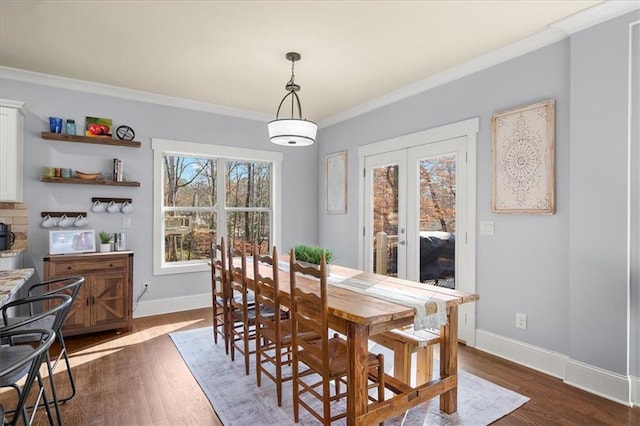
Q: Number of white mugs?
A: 6